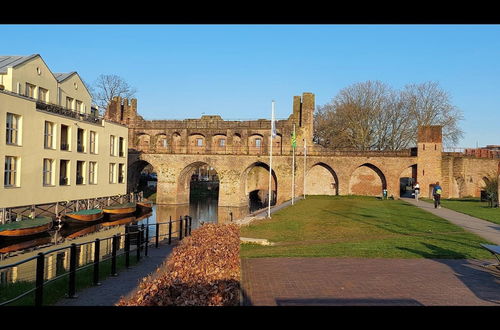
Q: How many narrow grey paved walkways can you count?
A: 2